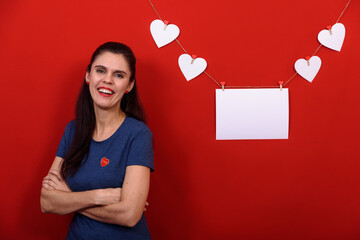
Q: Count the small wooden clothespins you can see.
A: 6